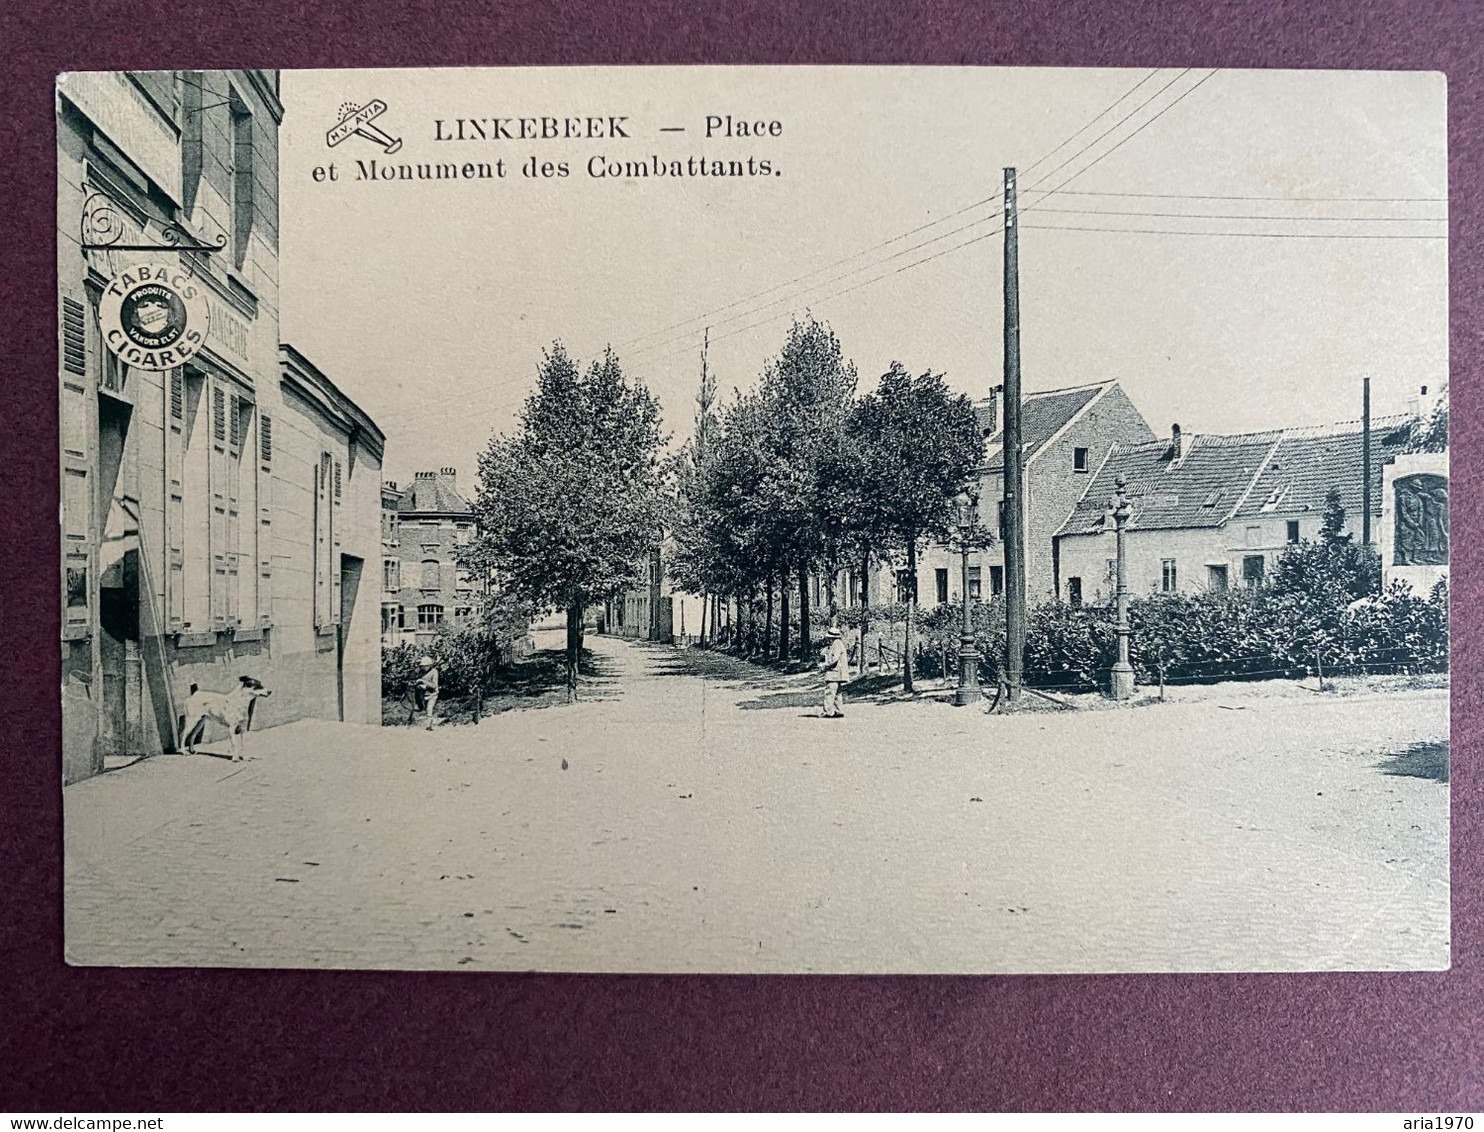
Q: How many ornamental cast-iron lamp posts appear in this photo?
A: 2